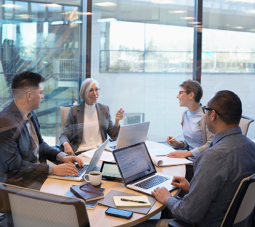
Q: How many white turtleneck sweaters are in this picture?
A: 1